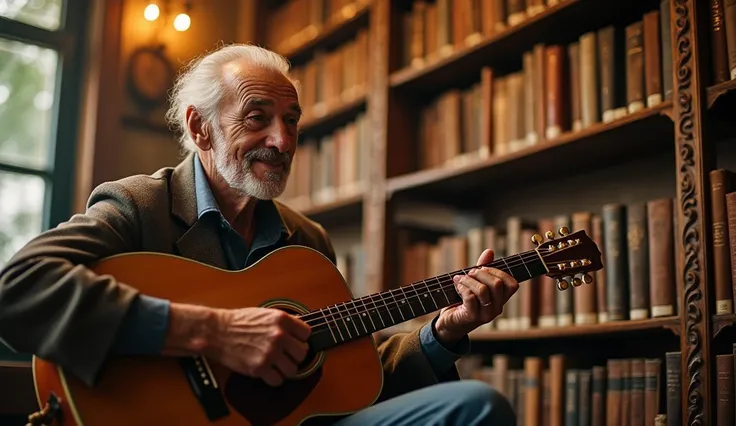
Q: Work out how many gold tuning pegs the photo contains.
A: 6